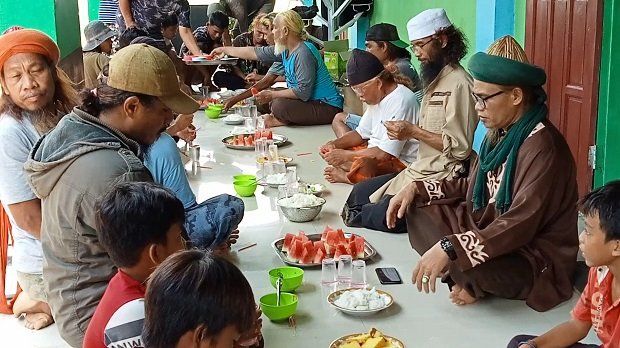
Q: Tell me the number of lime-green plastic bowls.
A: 6